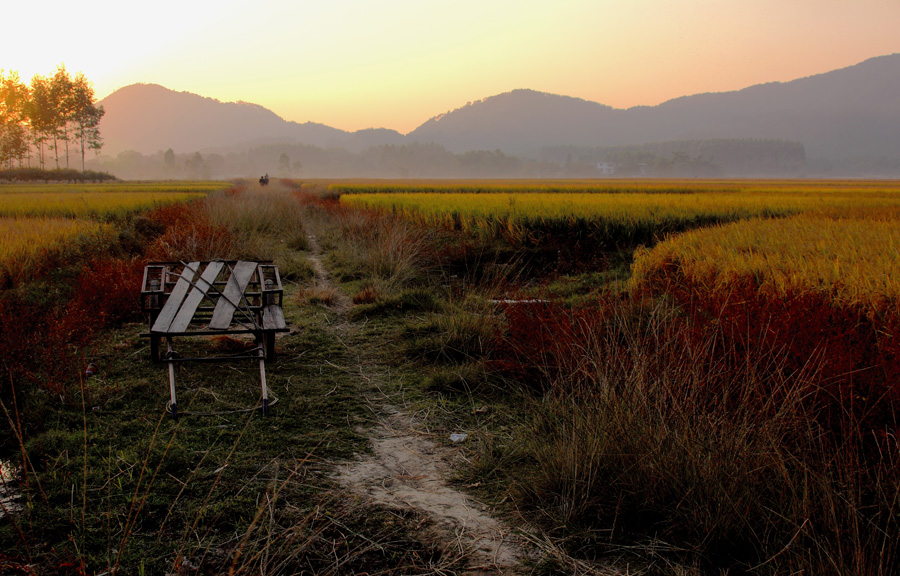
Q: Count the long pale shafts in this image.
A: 2